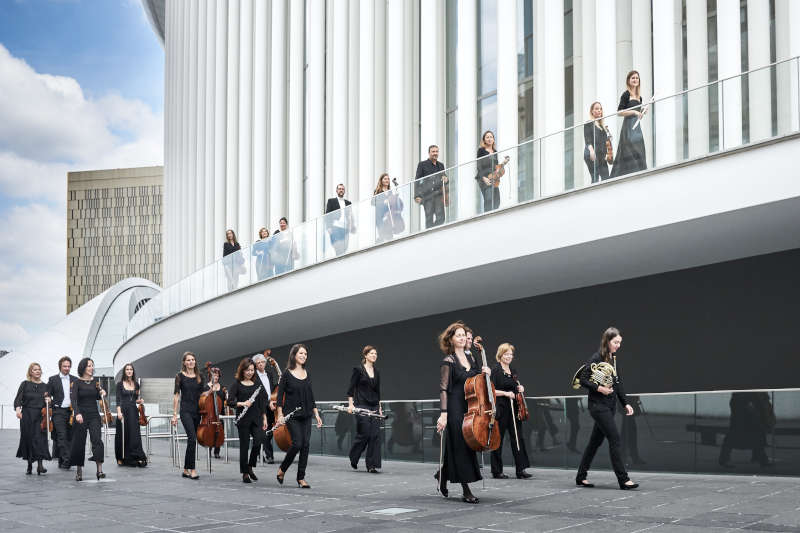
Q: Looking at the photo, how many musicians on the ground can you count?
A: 14